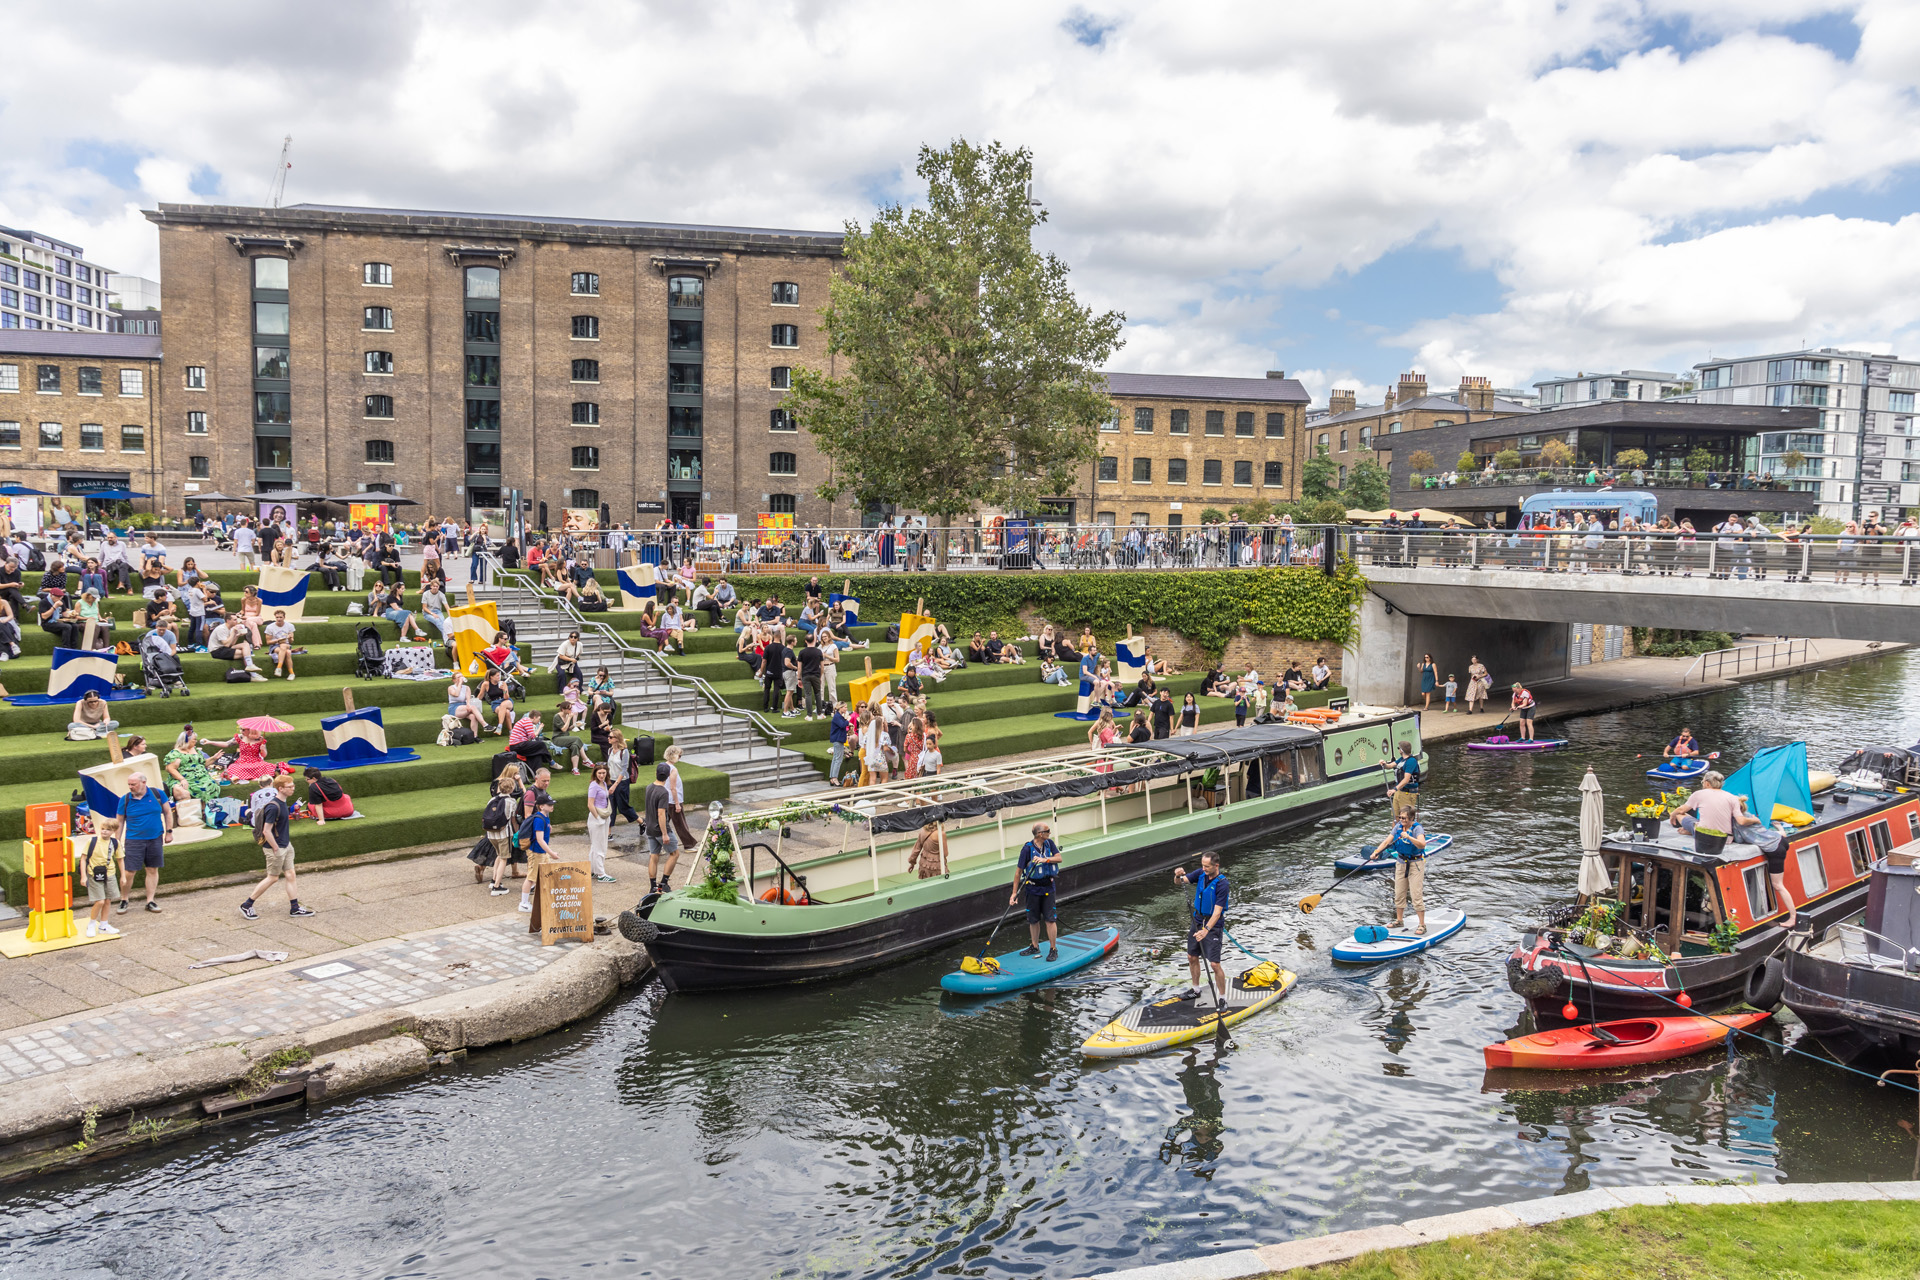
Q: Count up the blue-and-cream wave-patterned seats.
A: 8